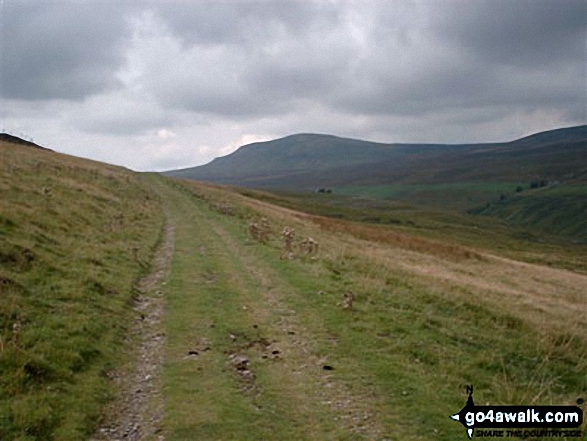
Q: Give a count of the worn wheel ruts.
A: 2